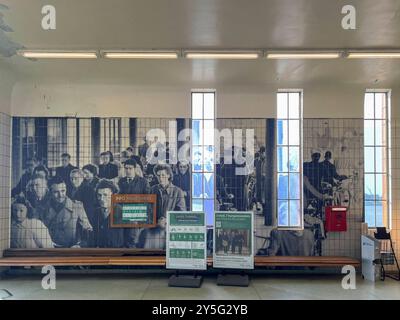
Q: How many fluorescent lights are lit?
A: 5